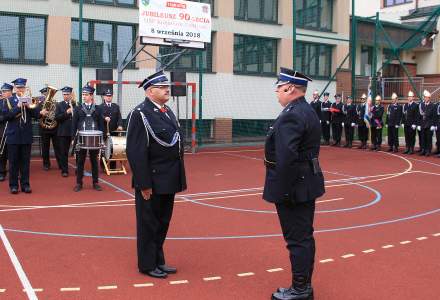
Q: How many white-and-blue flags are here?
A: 1